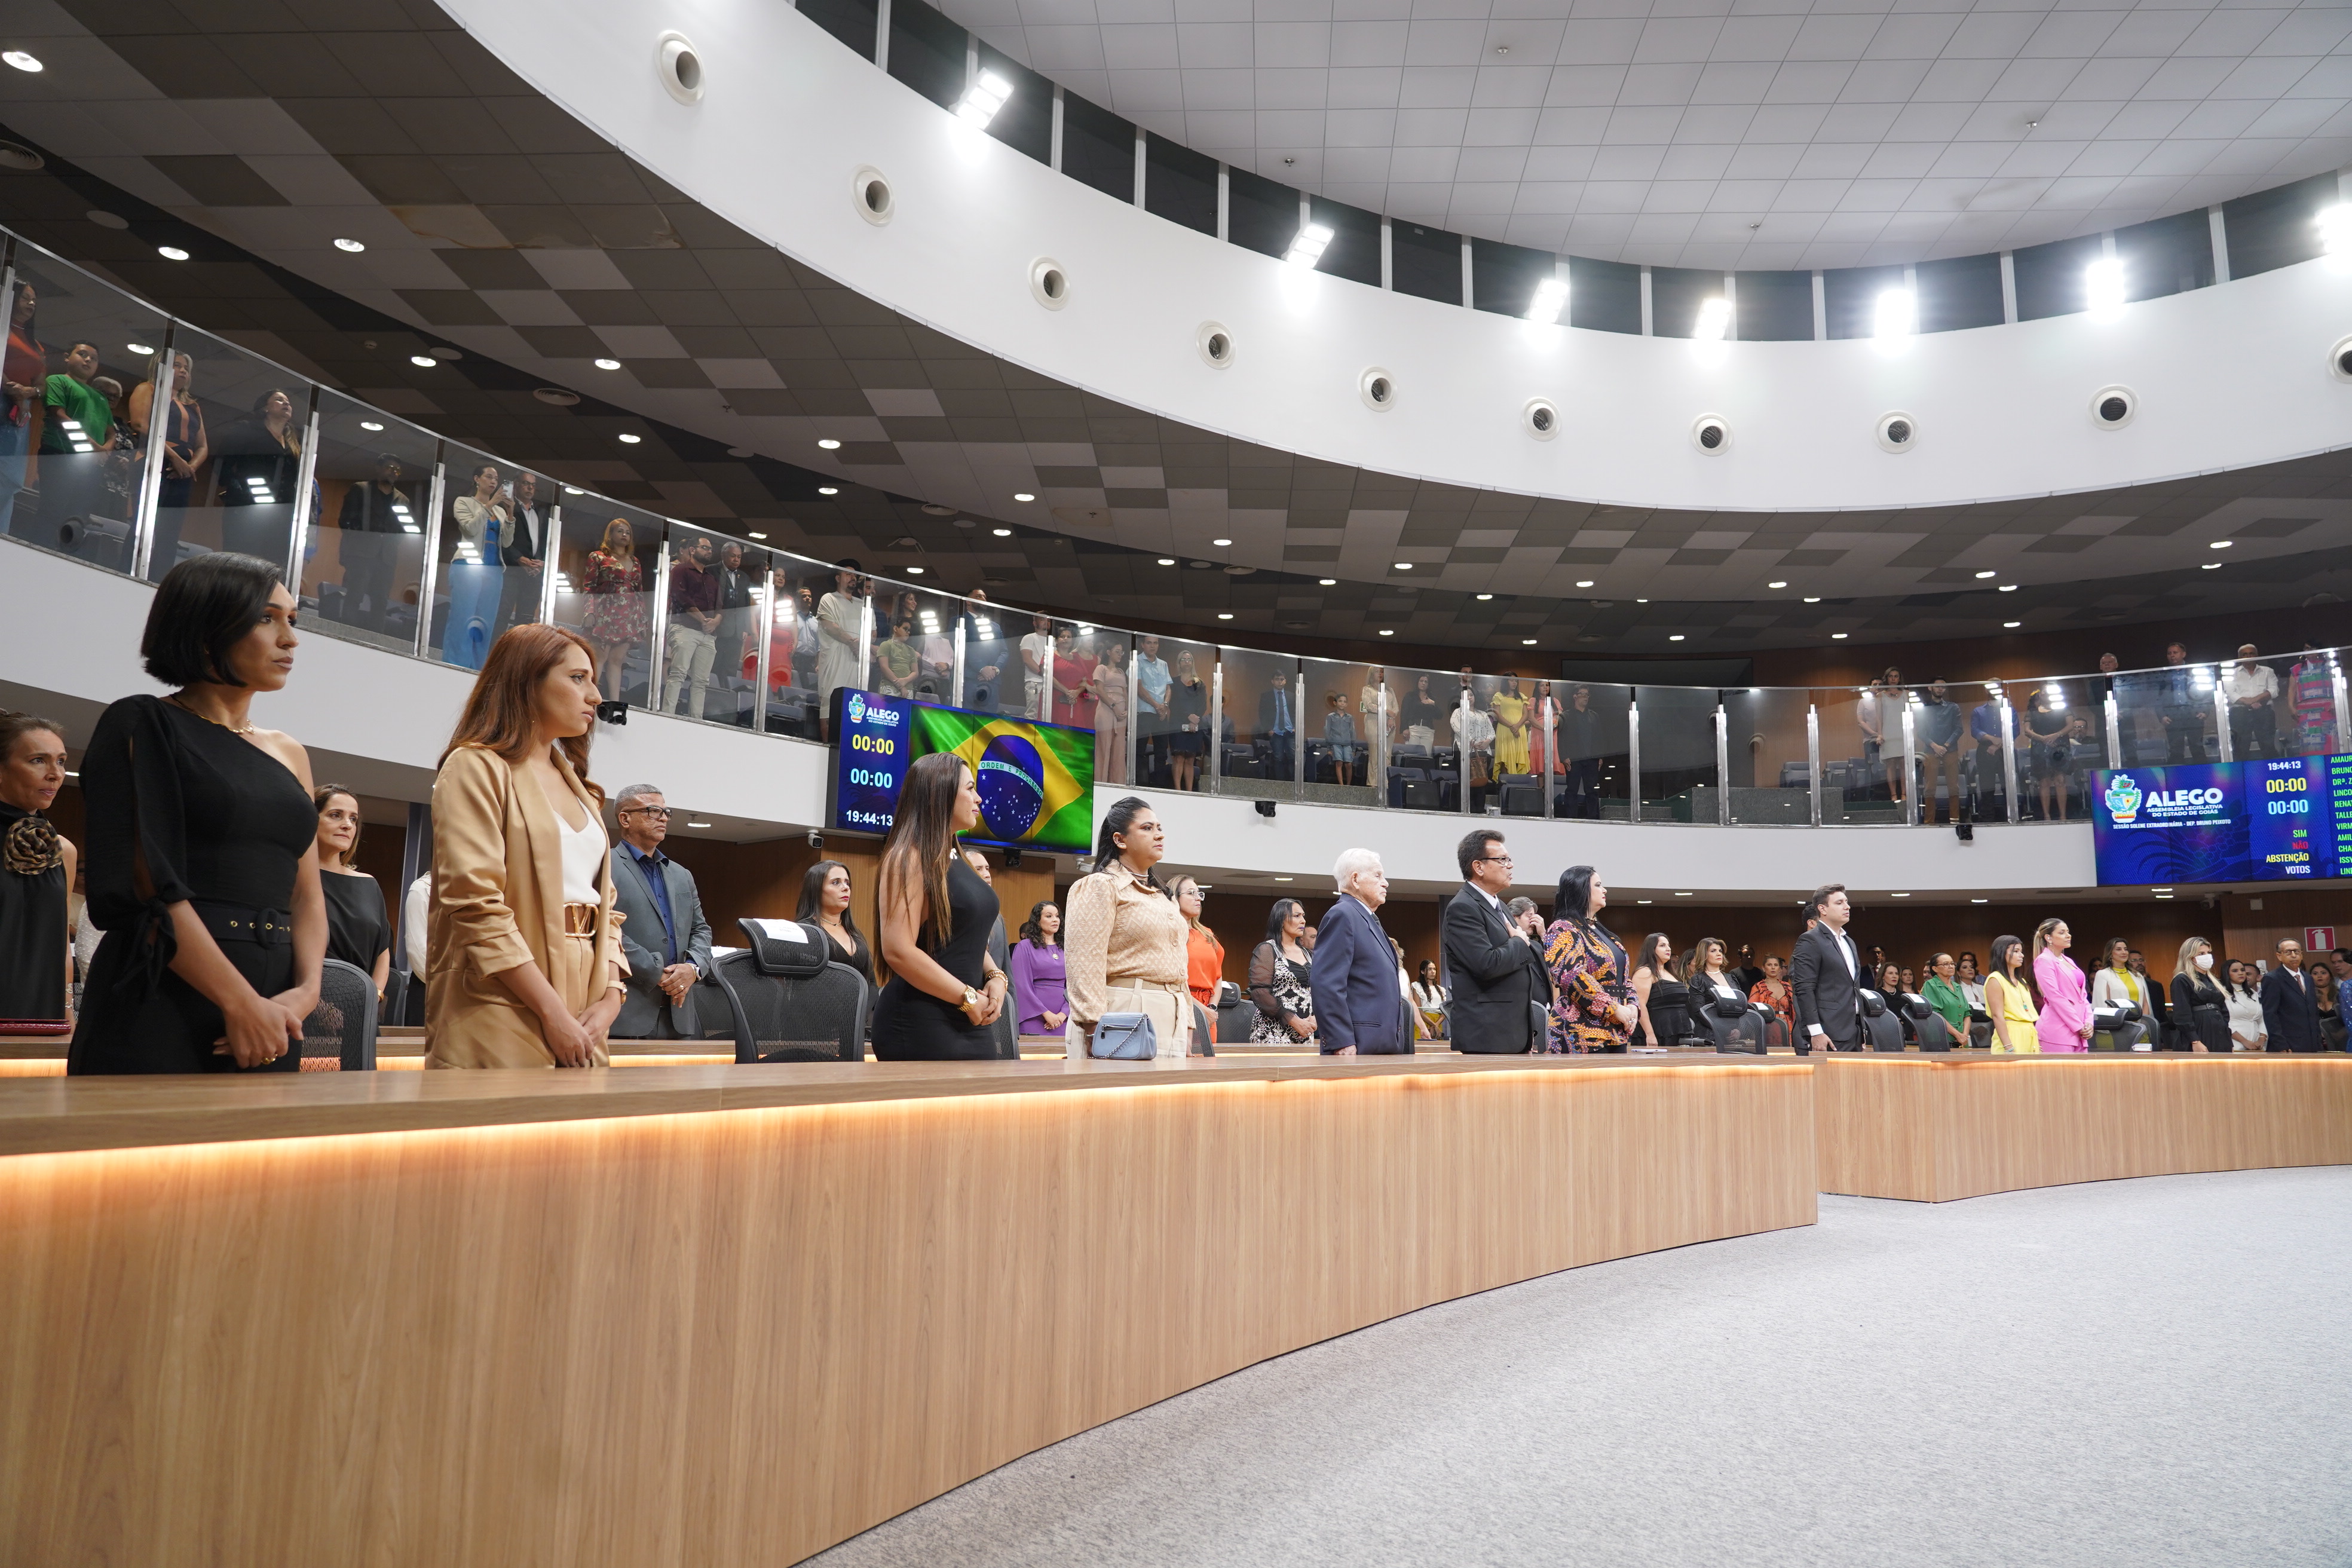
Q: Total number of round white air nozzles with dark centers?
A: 10